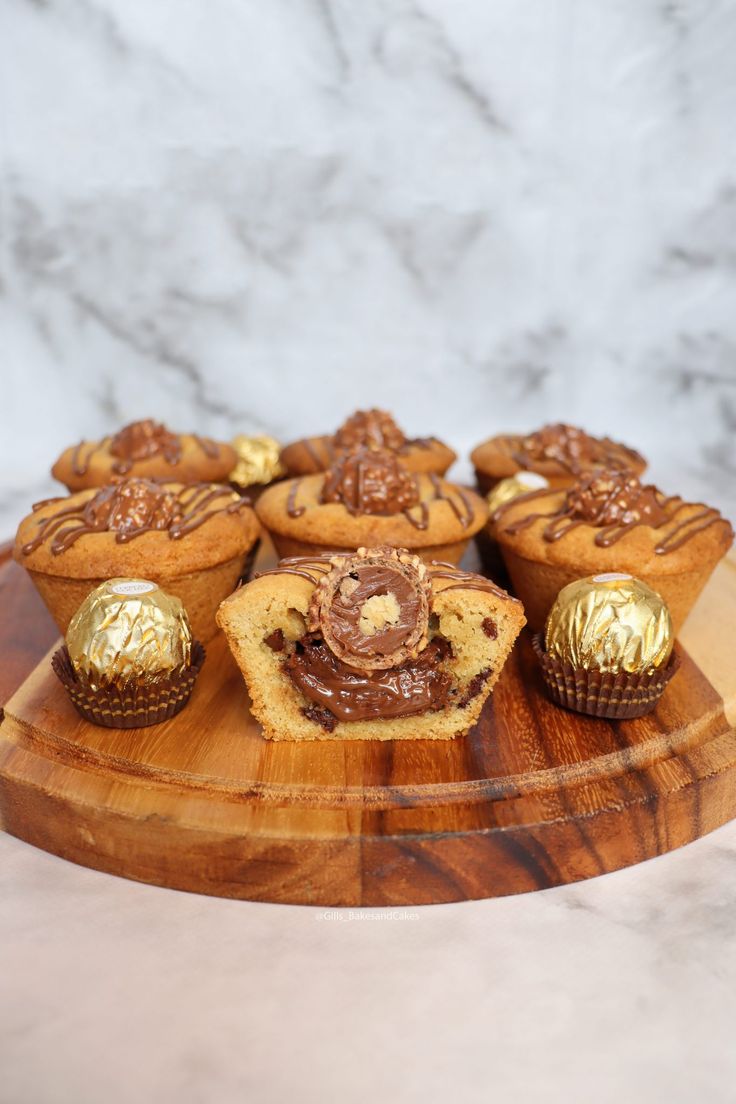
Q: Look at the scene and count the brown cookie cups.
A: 7